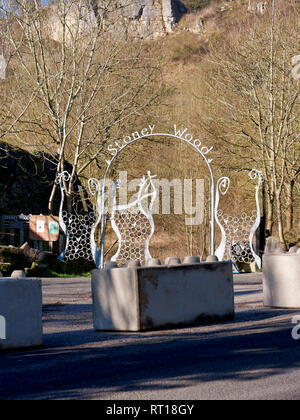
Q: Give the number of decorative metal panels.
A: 3